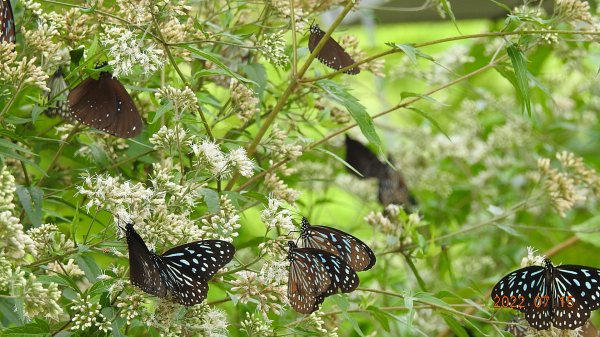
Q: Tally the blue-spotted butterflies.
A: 4